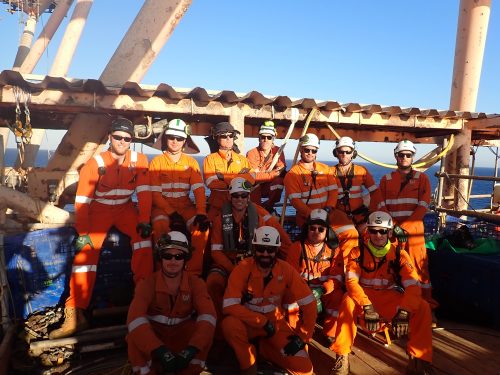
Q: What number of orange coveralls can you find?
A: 12